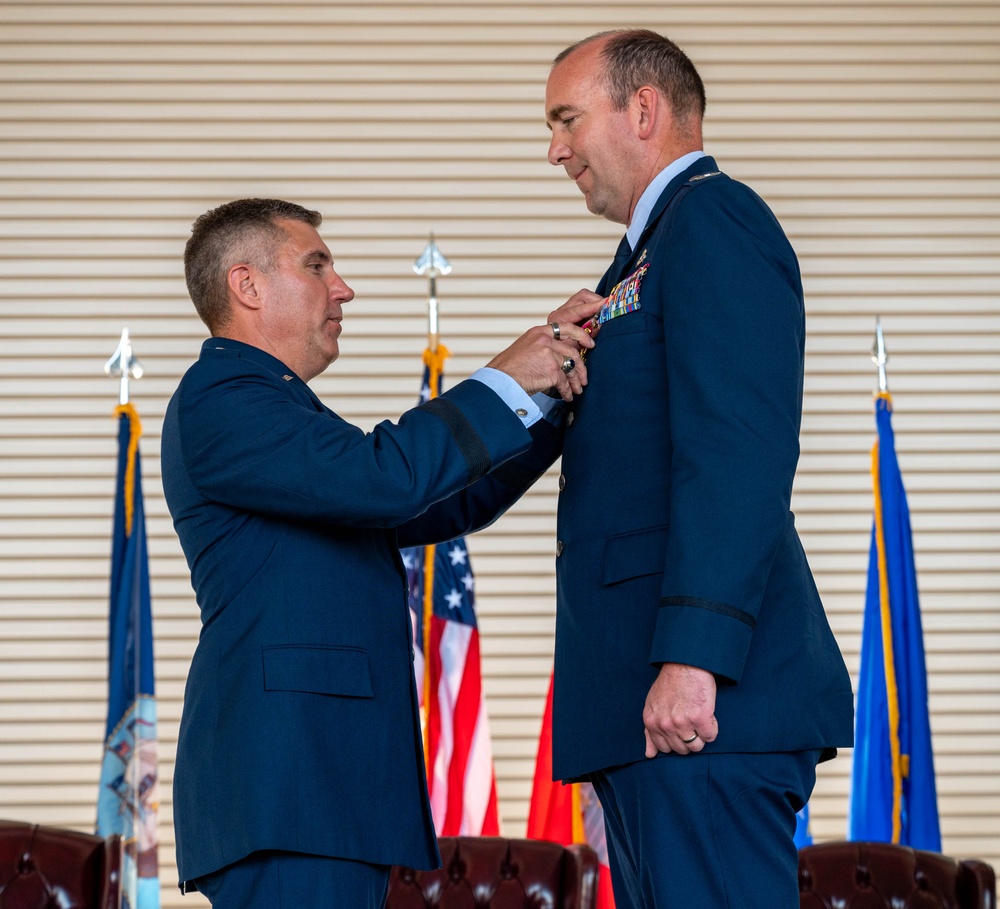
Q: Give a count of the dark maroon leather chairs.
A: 3